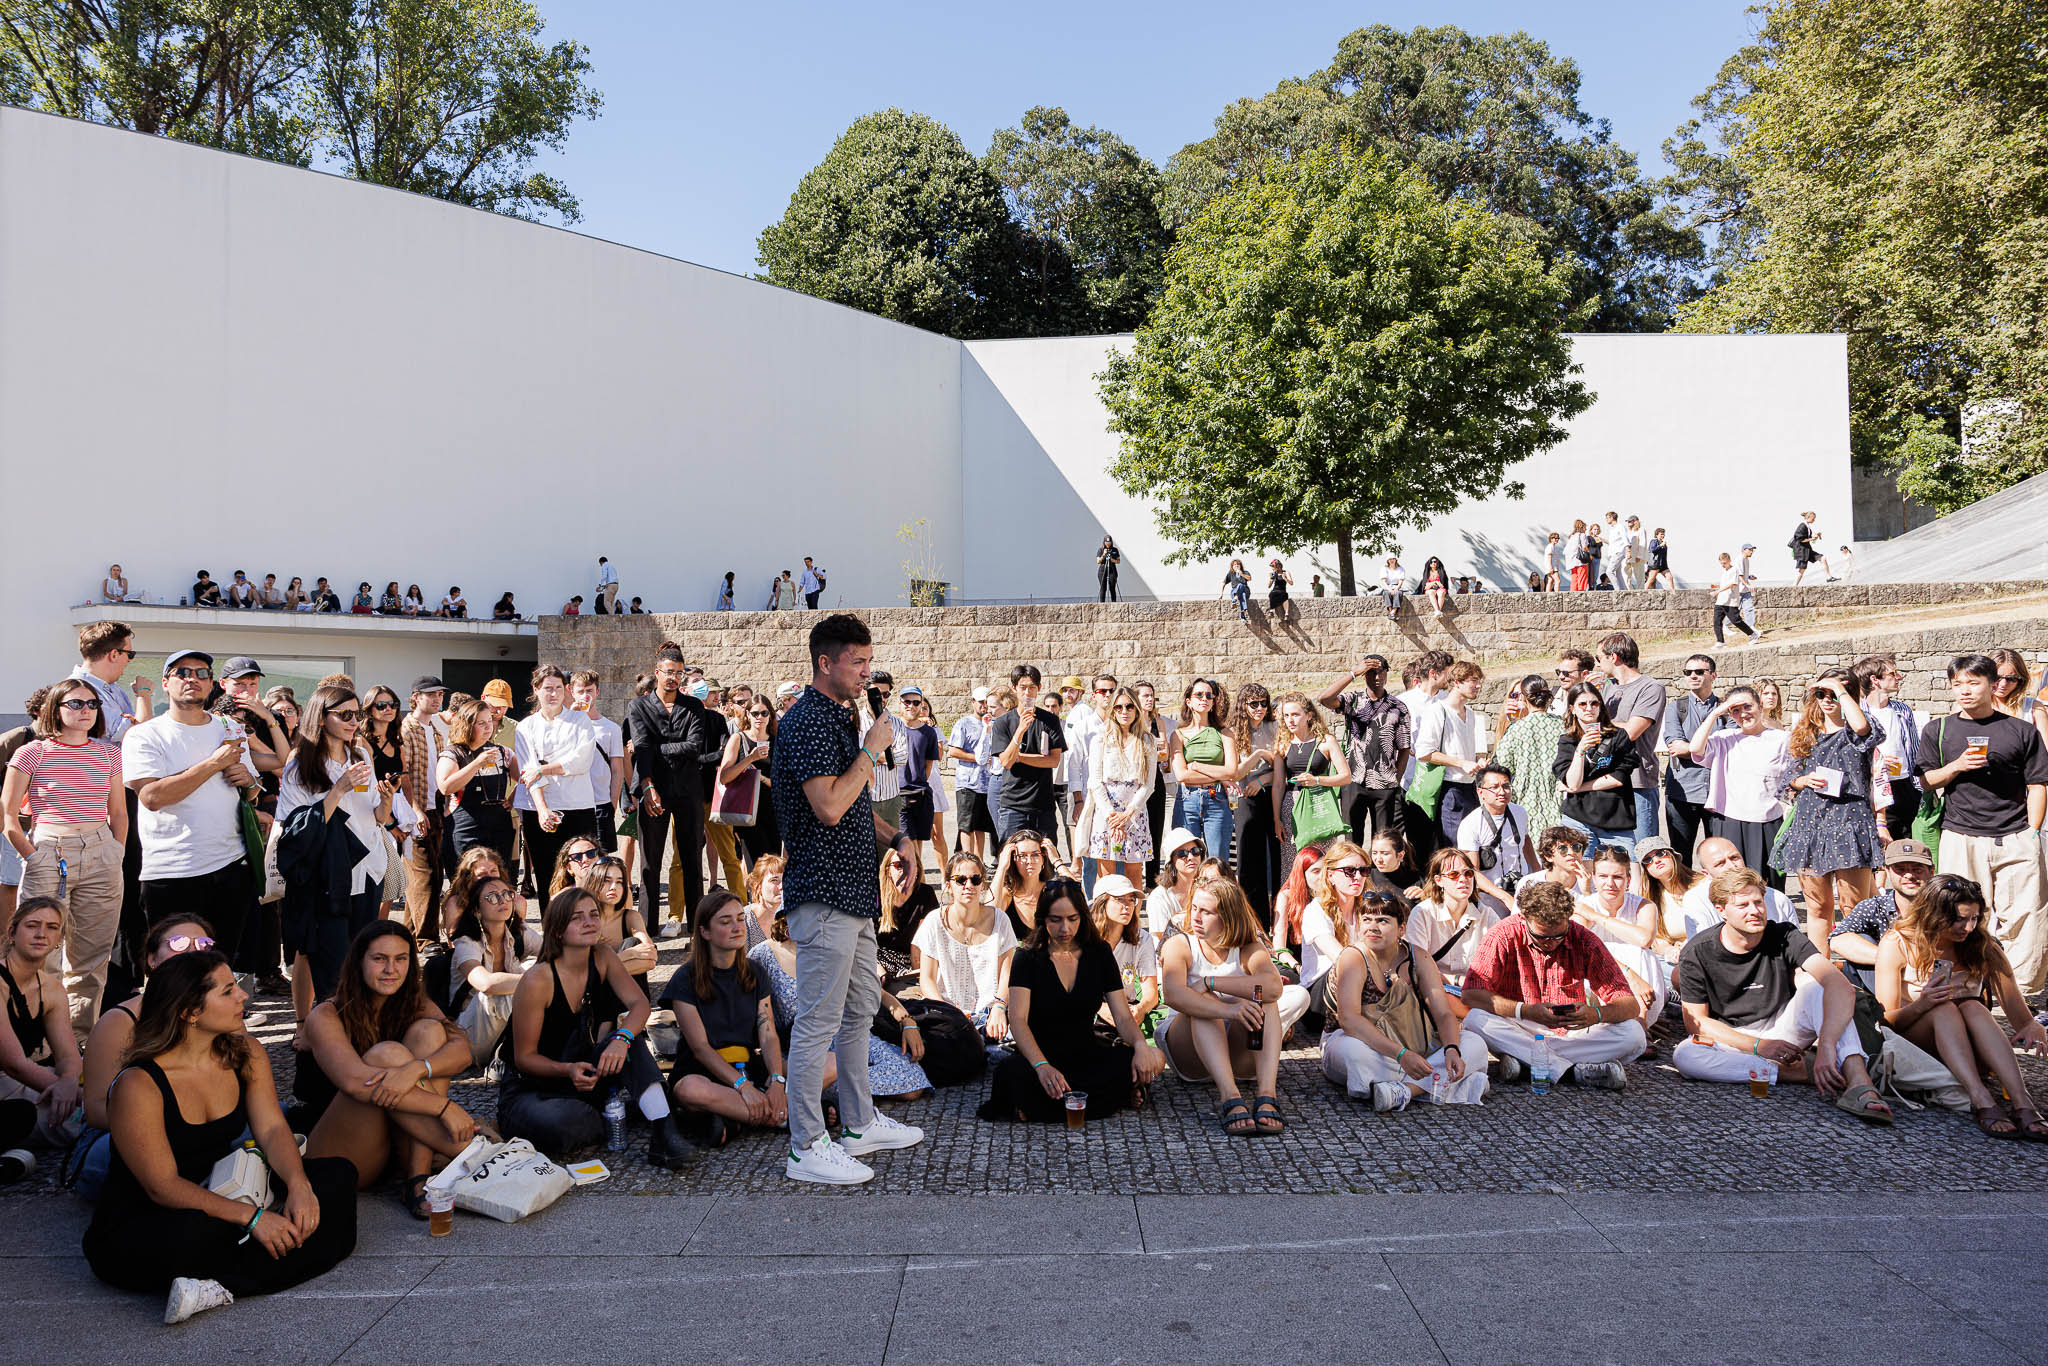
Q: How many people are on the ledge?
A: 11